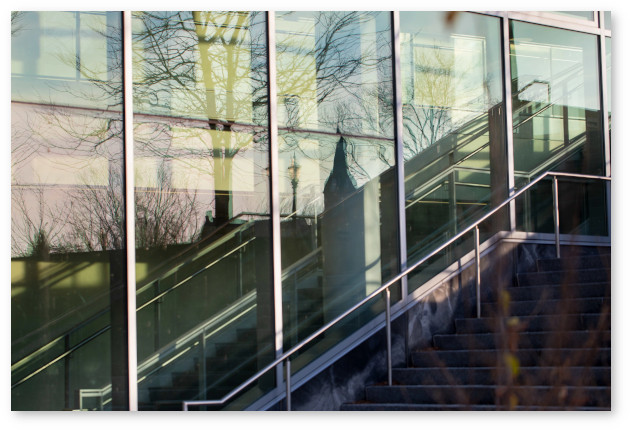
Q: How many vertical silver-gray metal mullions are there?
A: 5